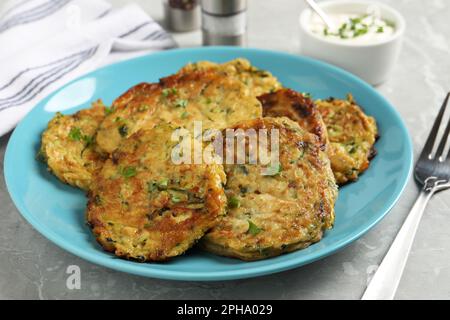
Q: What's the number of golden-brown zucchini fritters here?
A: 7